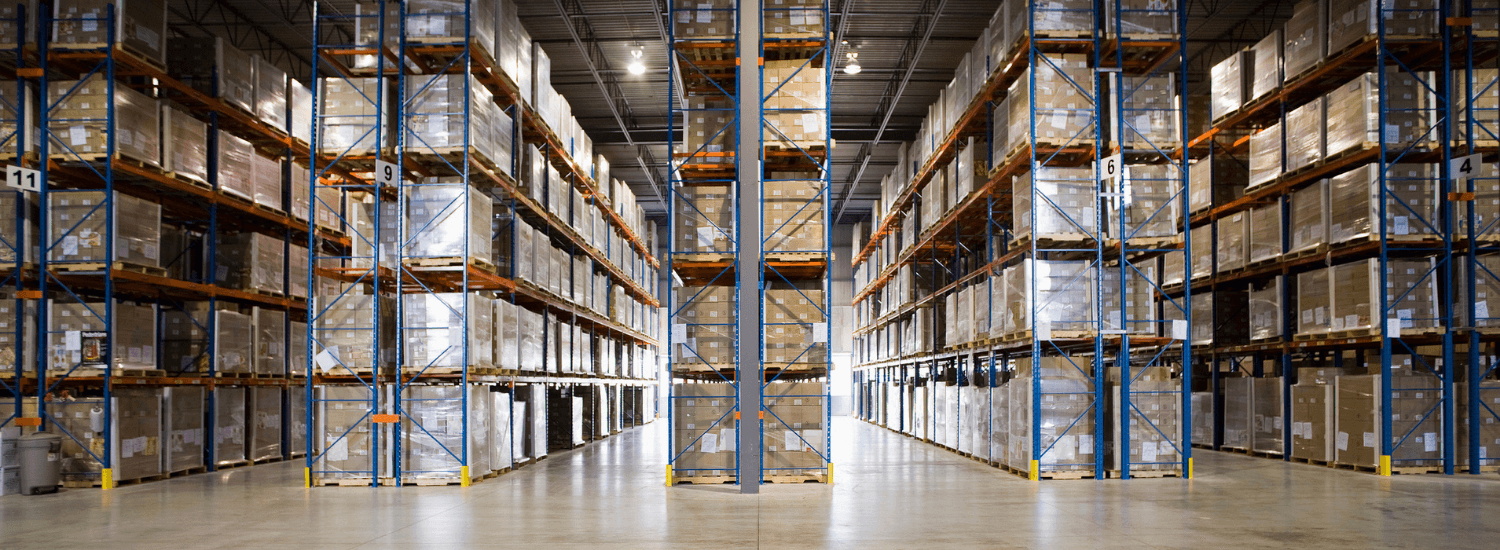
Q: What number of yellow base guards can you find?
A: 8